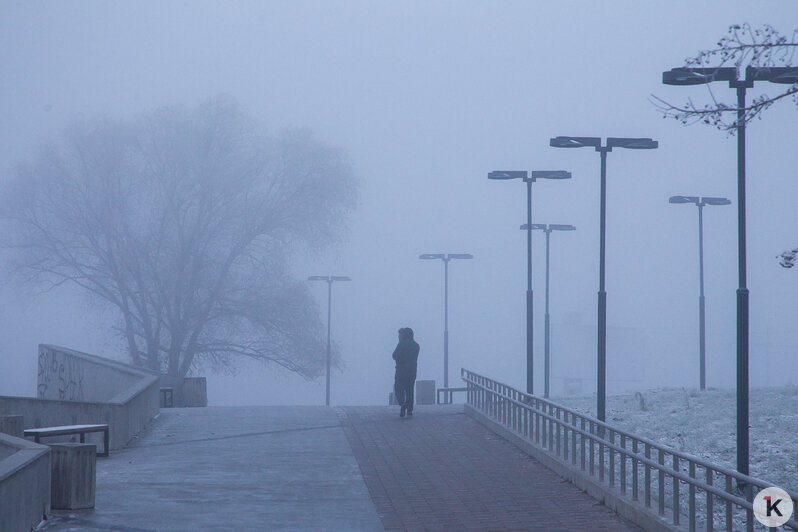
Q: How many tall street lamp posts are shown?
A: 7